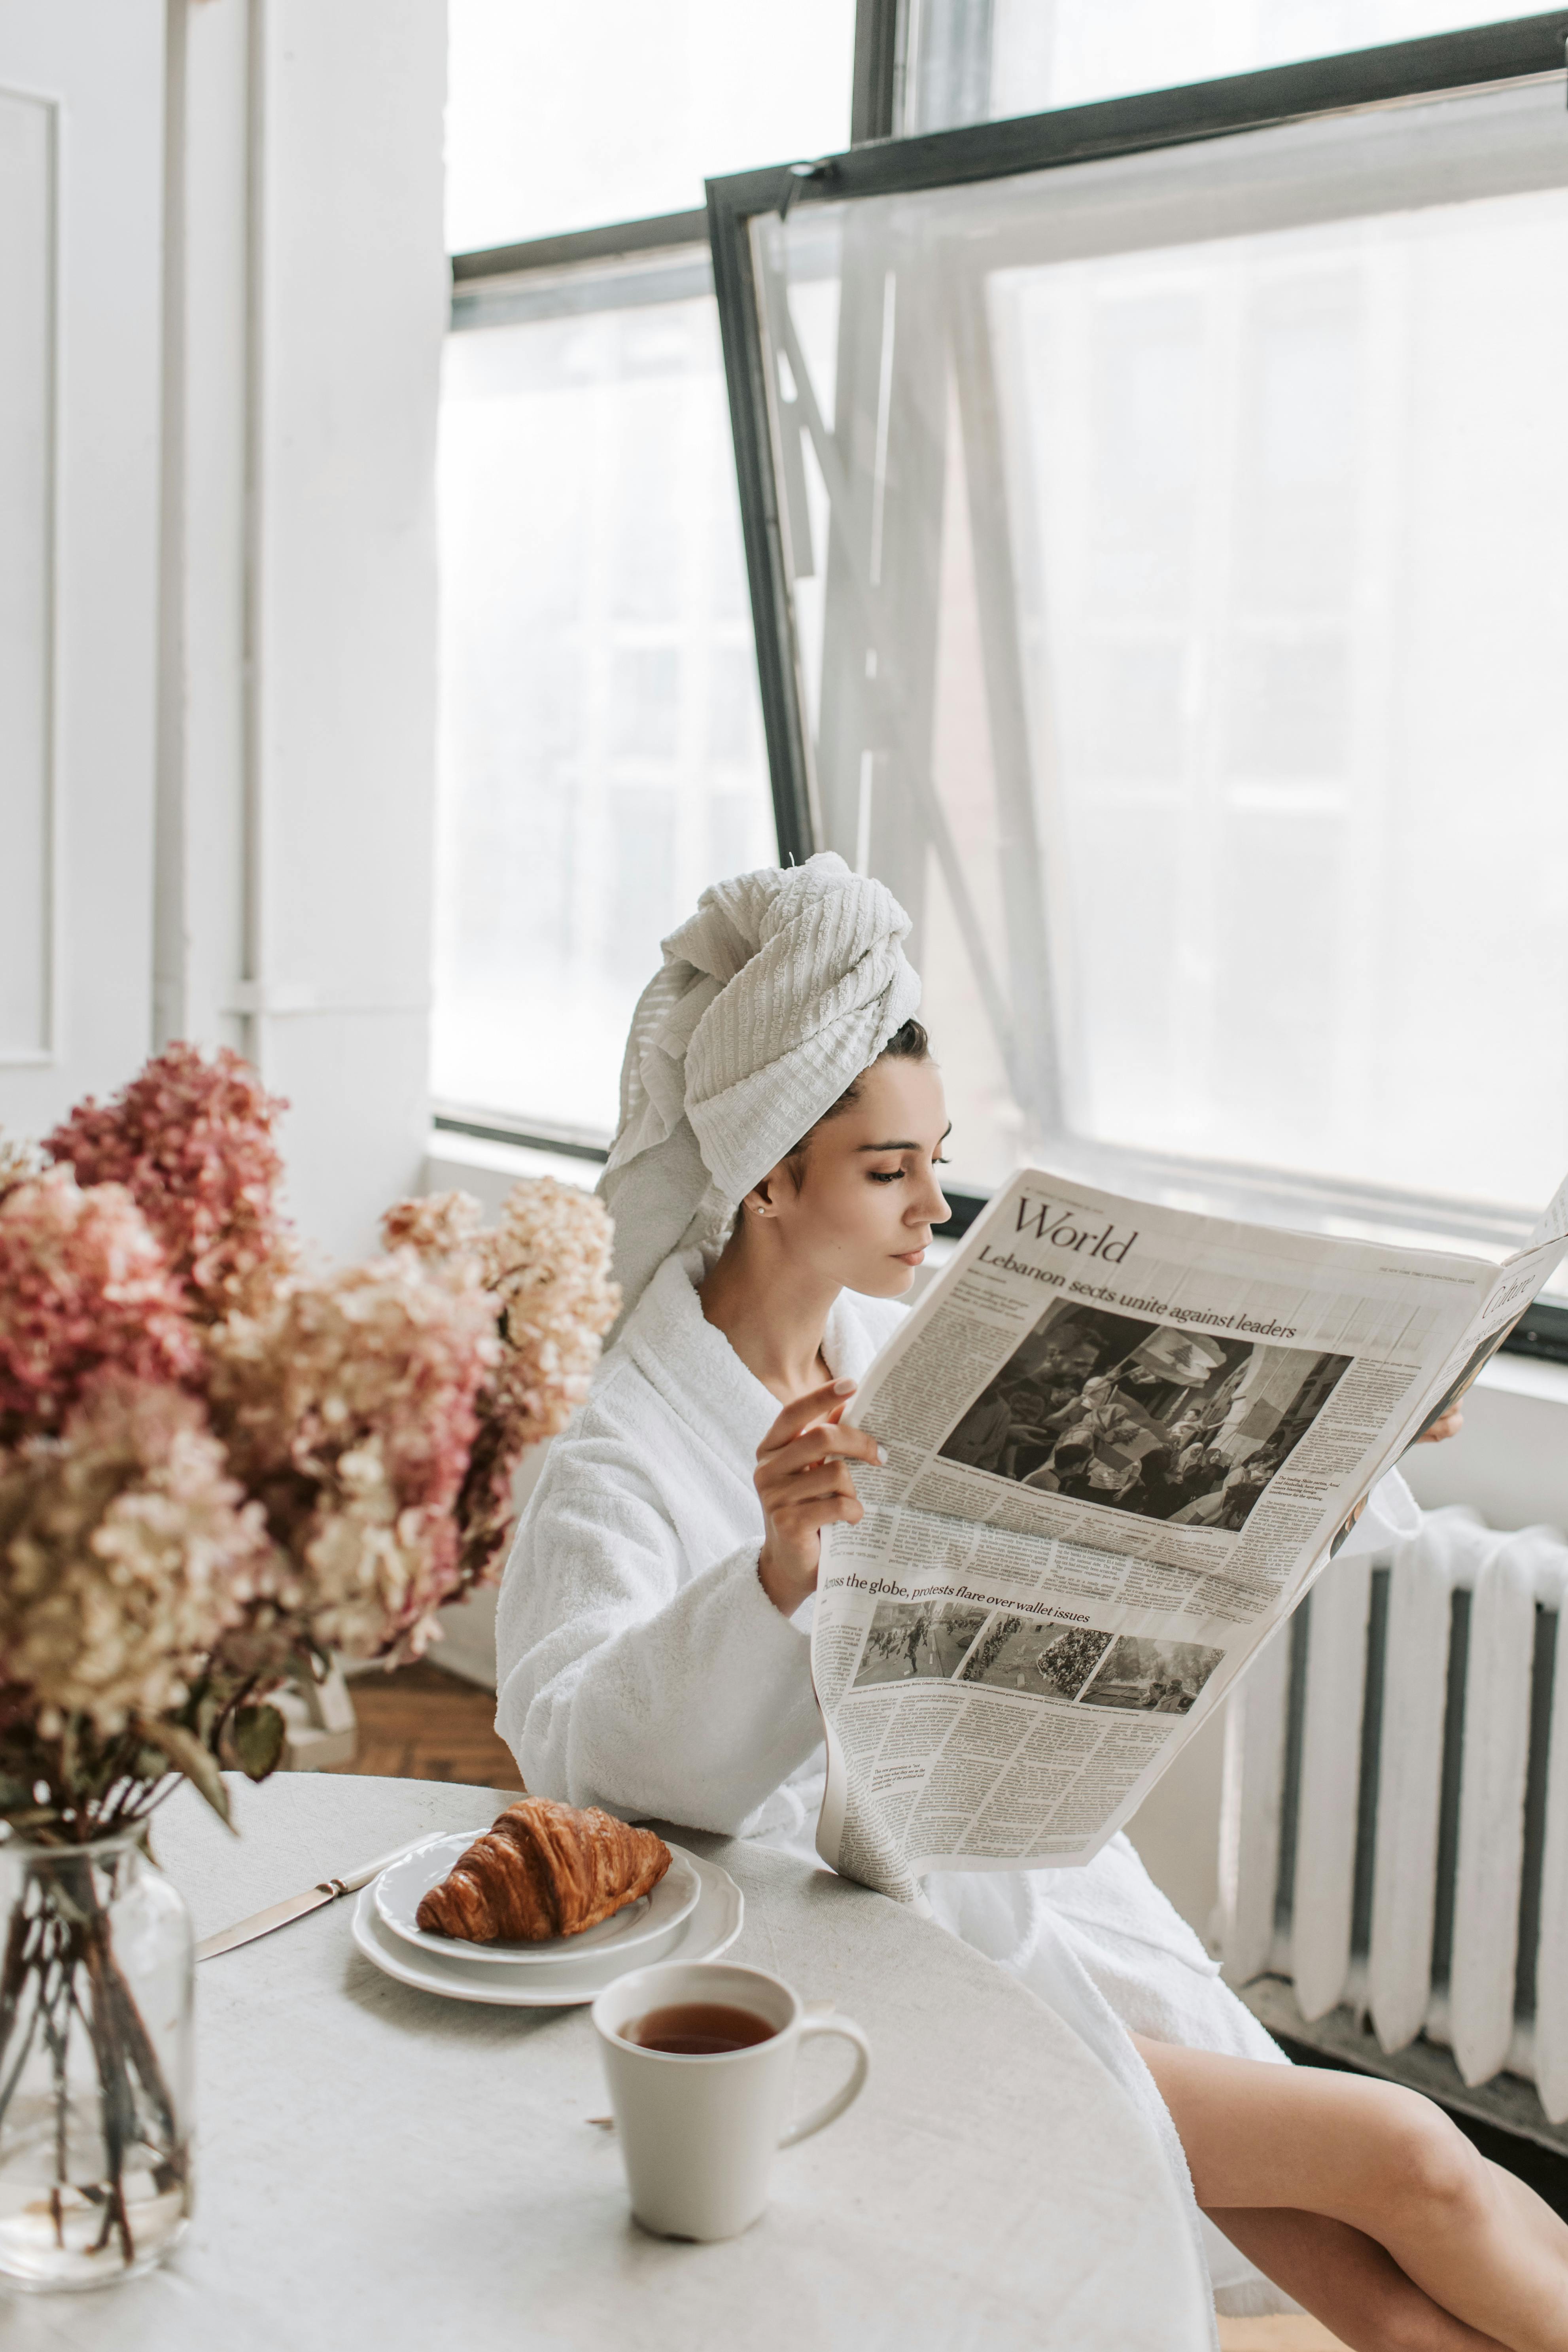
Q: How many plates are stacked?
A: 2